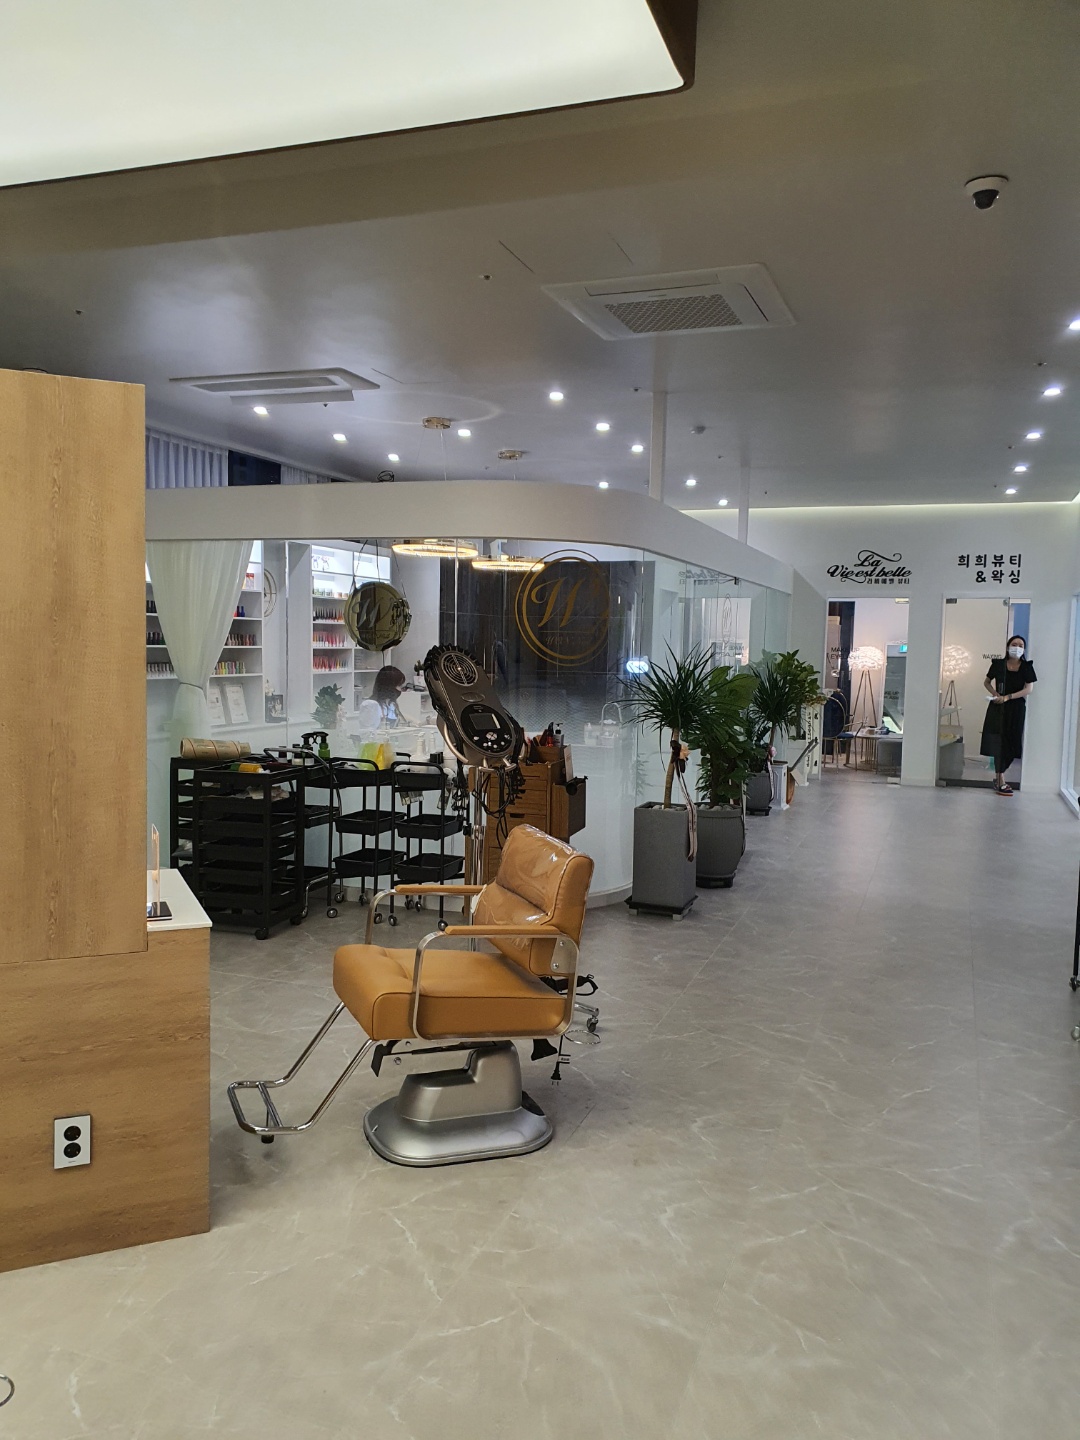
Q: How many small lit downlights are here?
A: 15